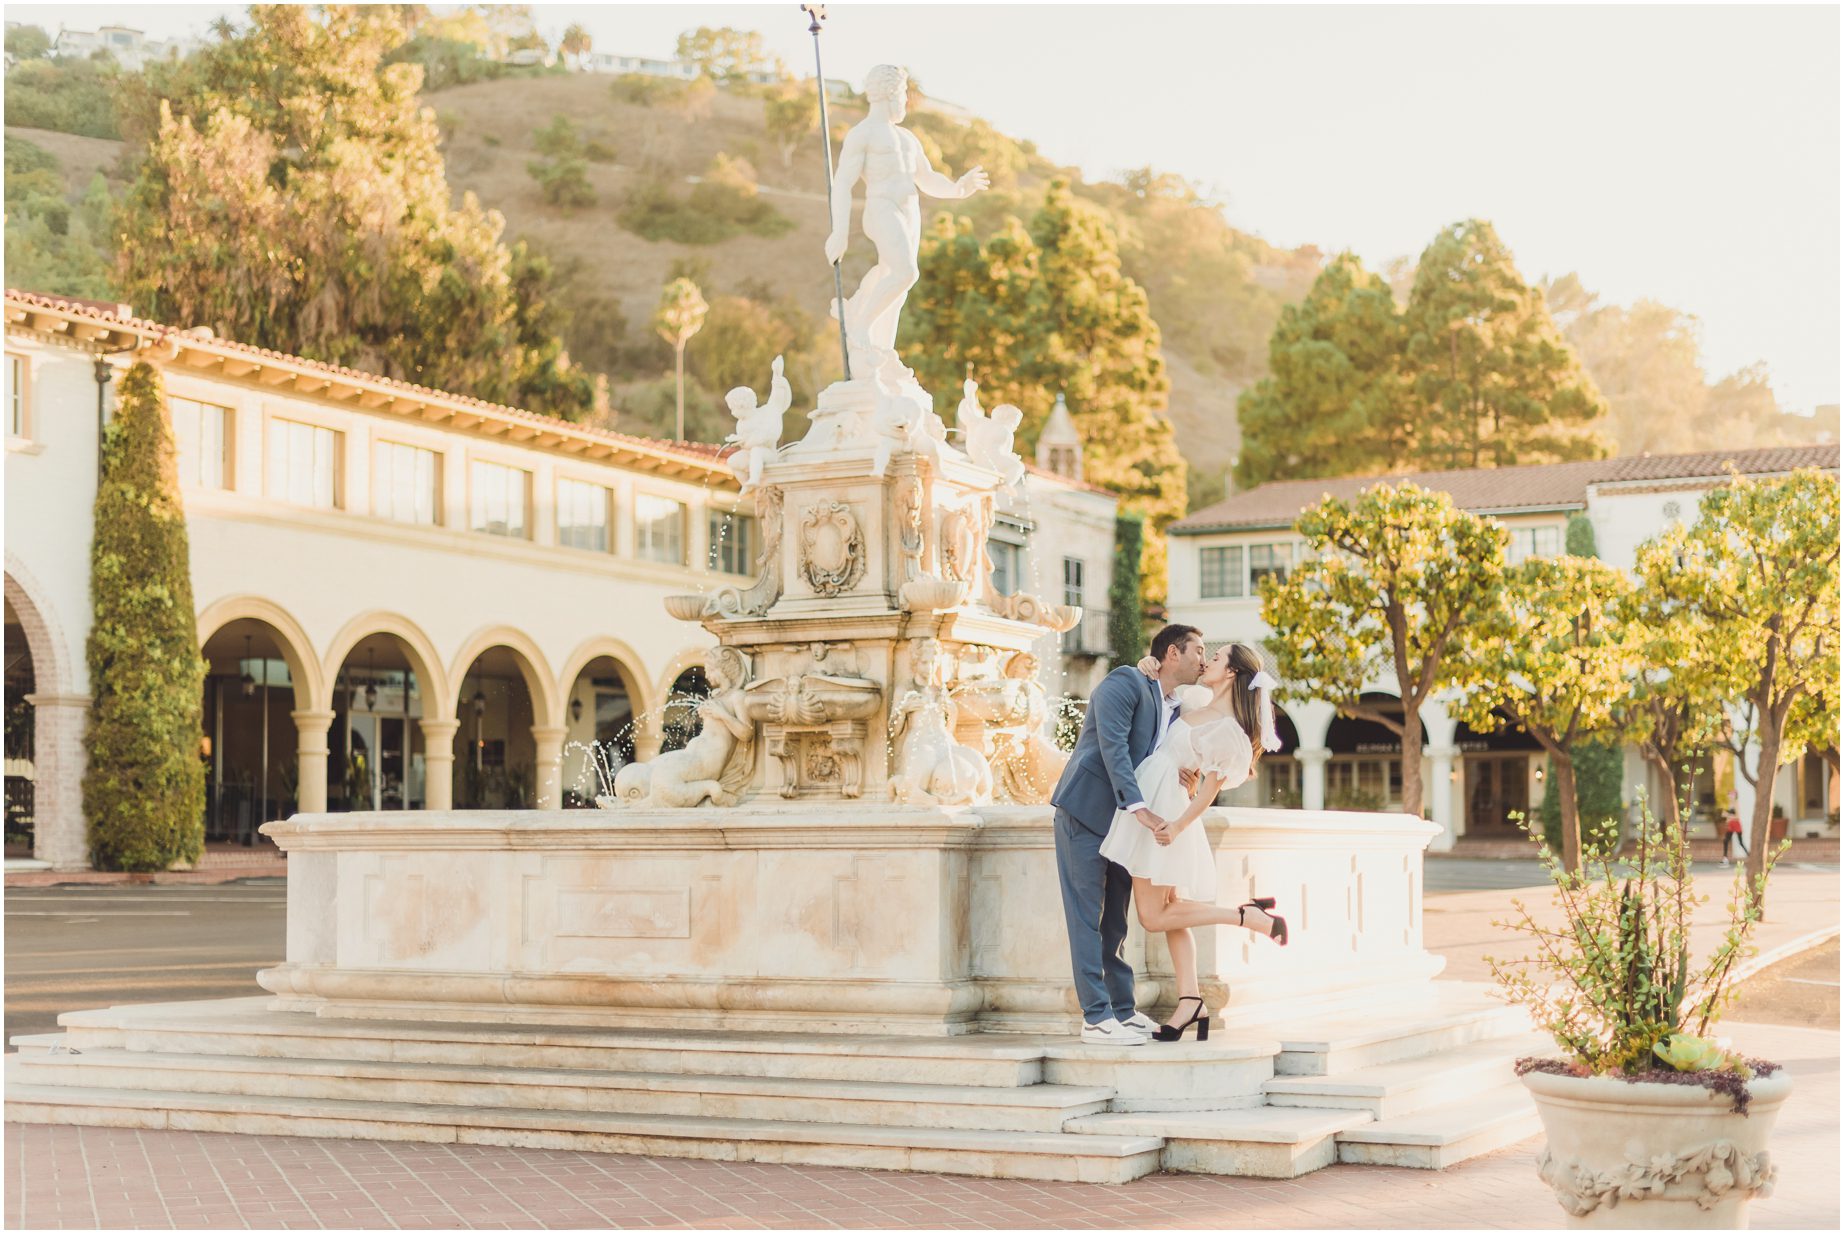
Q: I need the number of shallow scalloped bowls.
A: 3